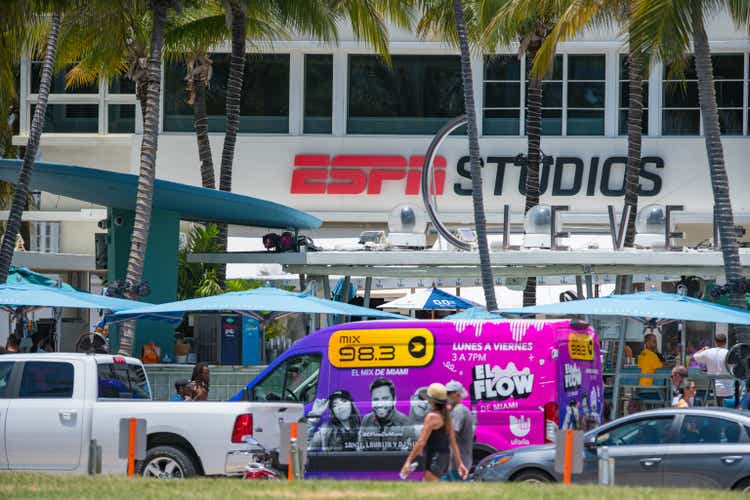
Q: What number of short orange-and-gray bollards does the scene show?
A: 3